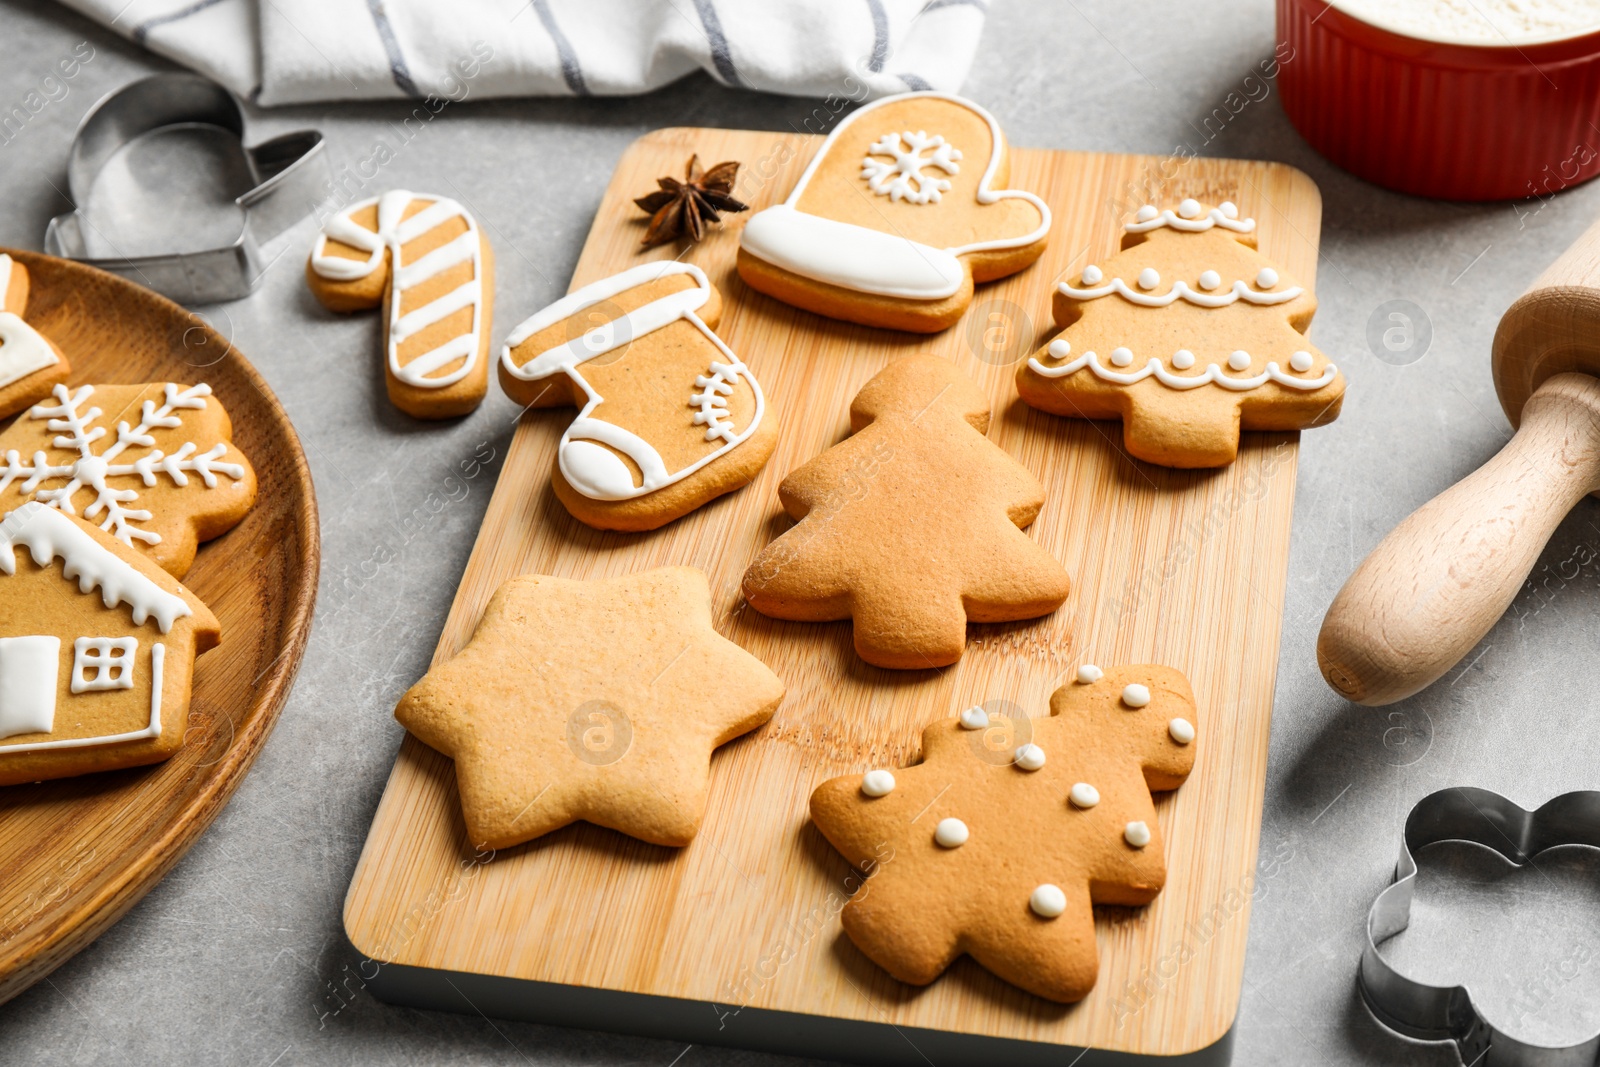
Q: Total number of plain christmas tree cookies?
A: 1